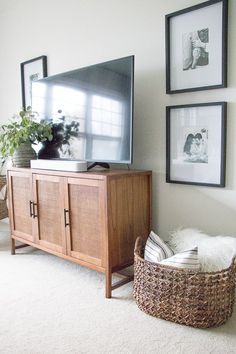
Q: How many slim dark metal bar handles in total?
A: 3